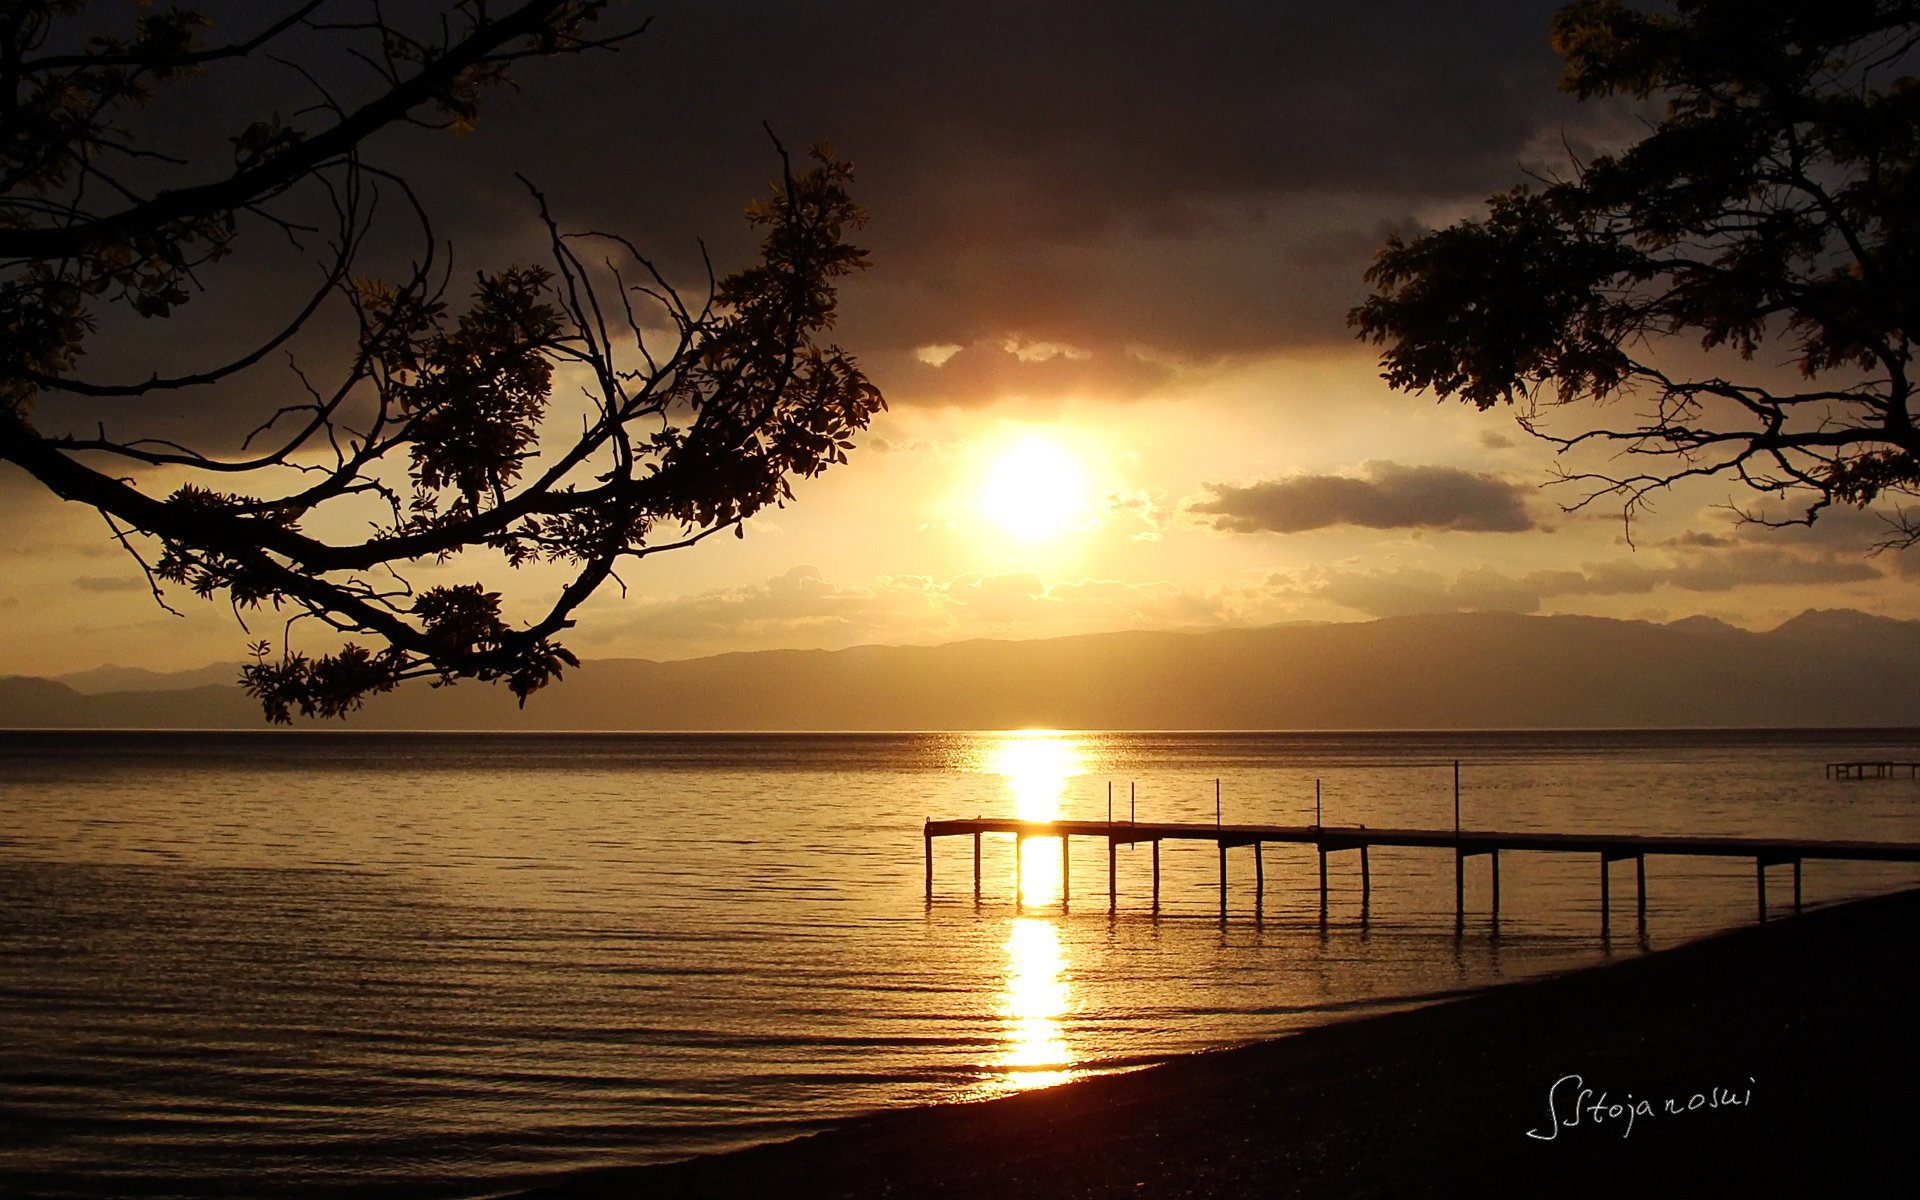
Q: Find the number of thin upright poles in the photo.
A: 5